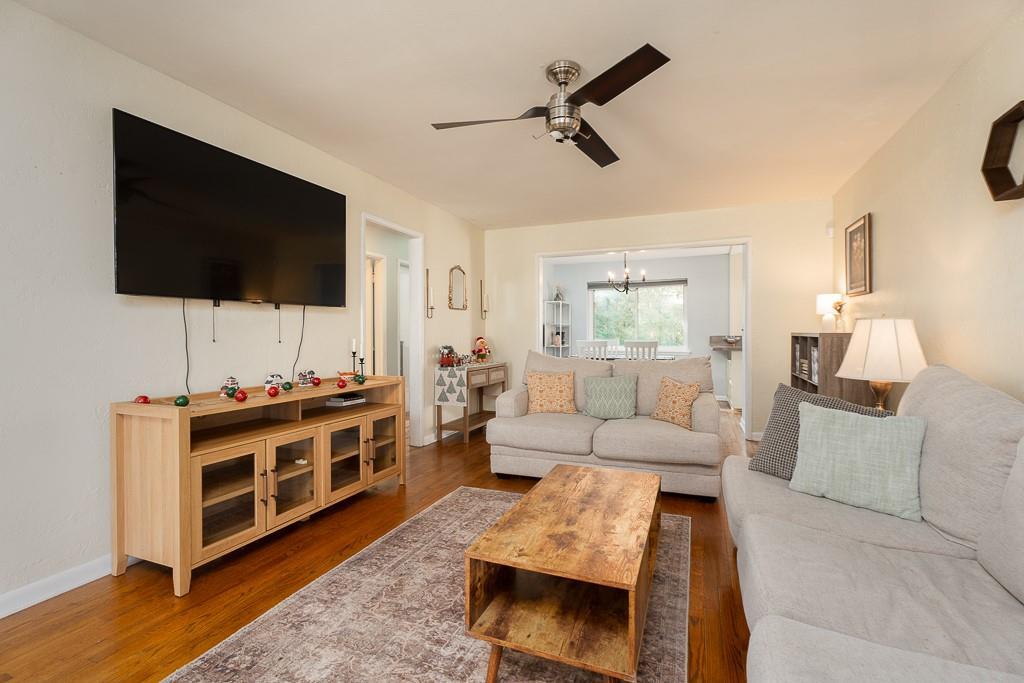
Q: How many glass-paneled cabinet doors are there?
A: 4